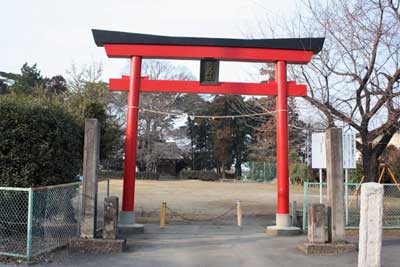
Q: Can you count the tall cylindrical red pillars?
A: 2